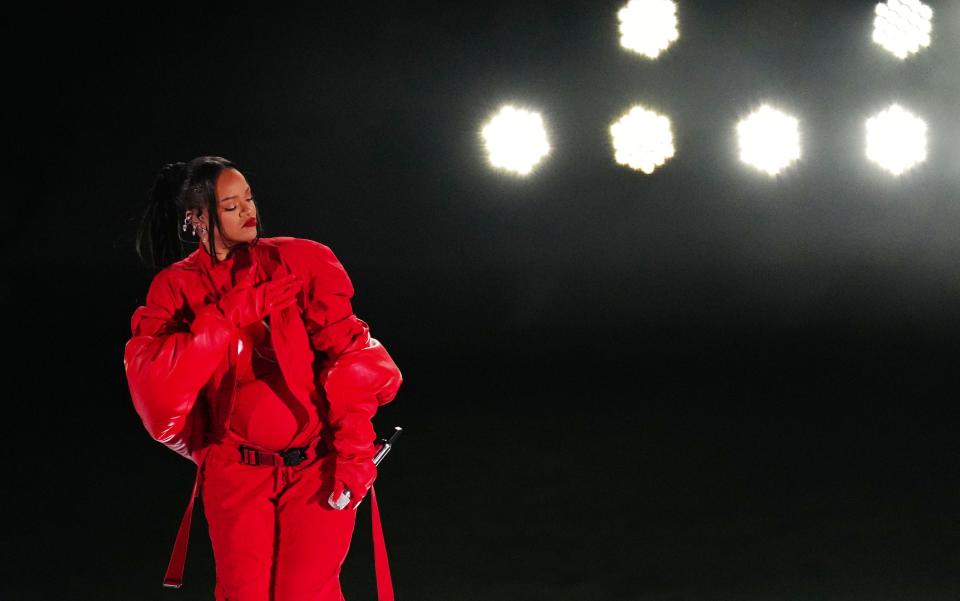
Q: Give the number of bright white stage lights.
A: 6